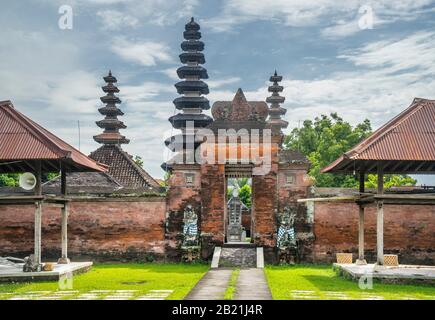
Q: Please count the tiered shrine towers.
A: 3